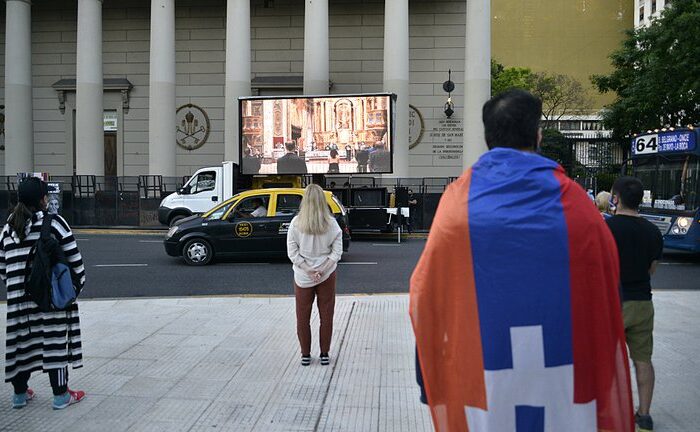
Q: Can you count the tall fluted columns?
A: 7